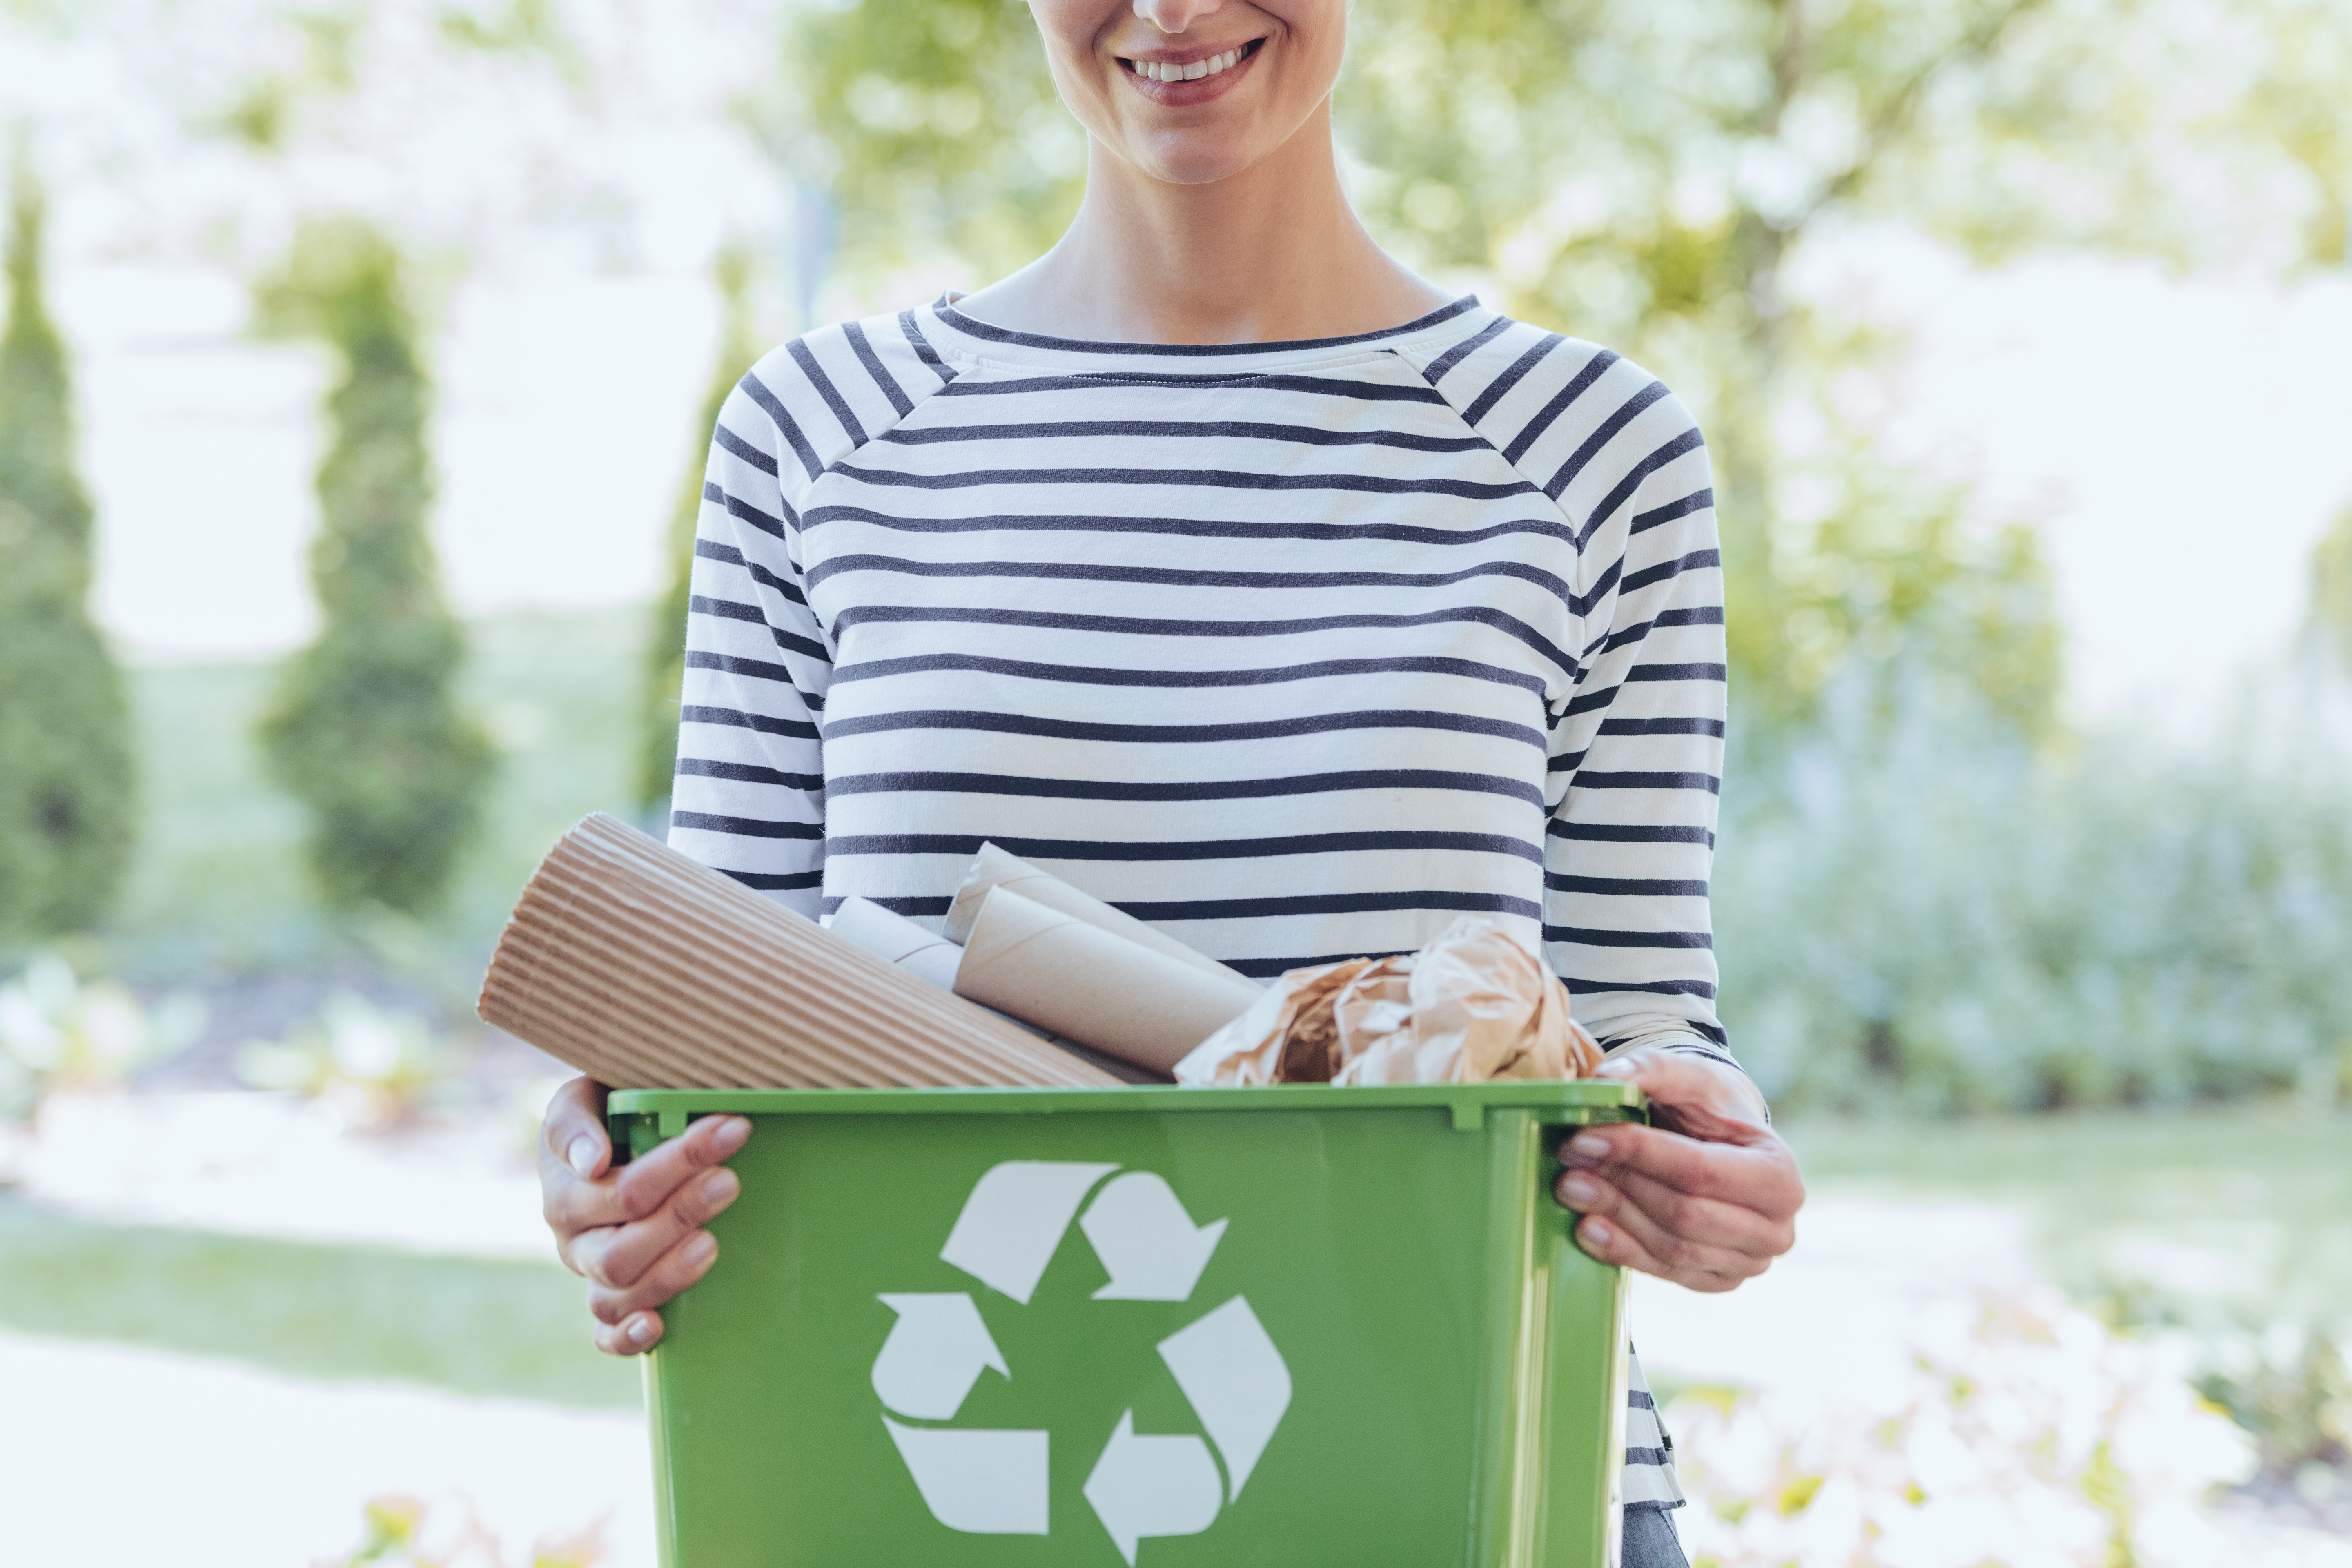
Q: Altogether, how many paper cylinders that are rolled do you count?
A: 4